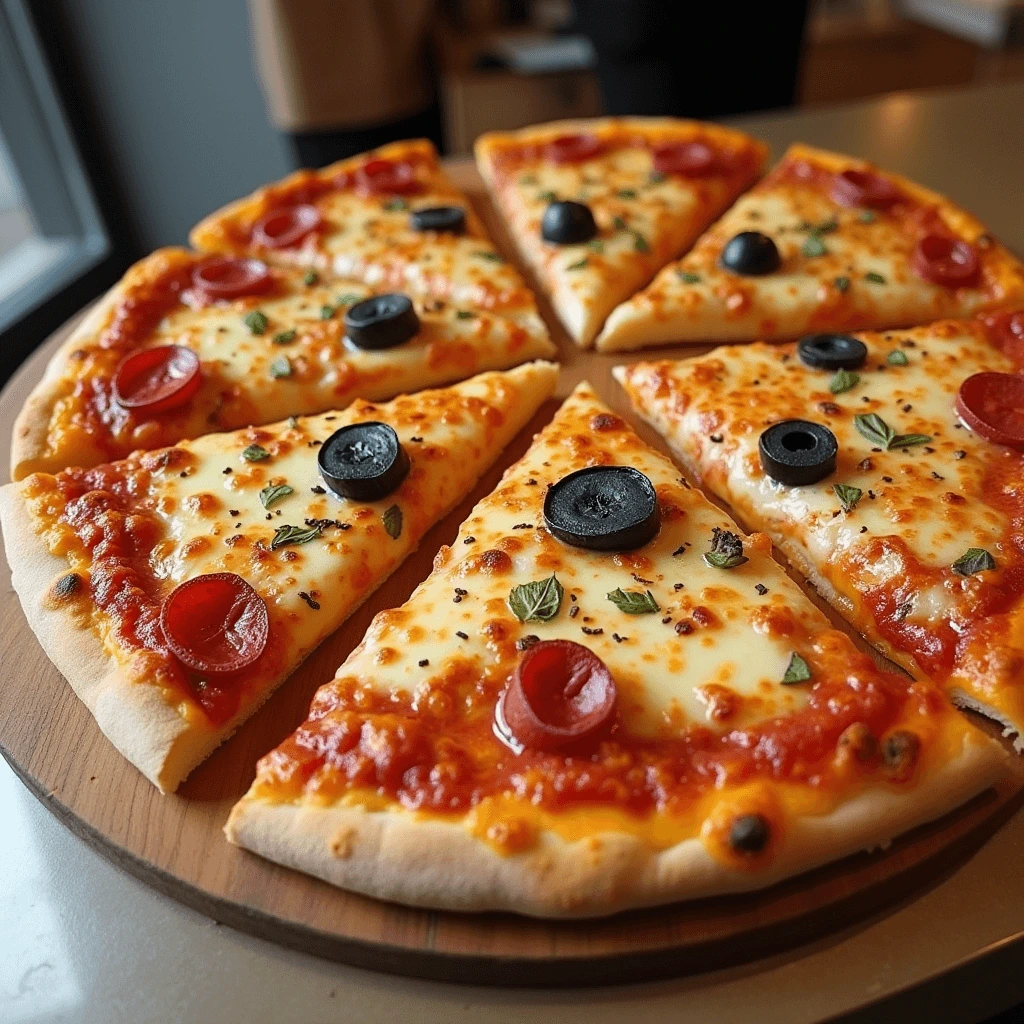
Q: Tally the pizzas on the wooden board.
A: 1